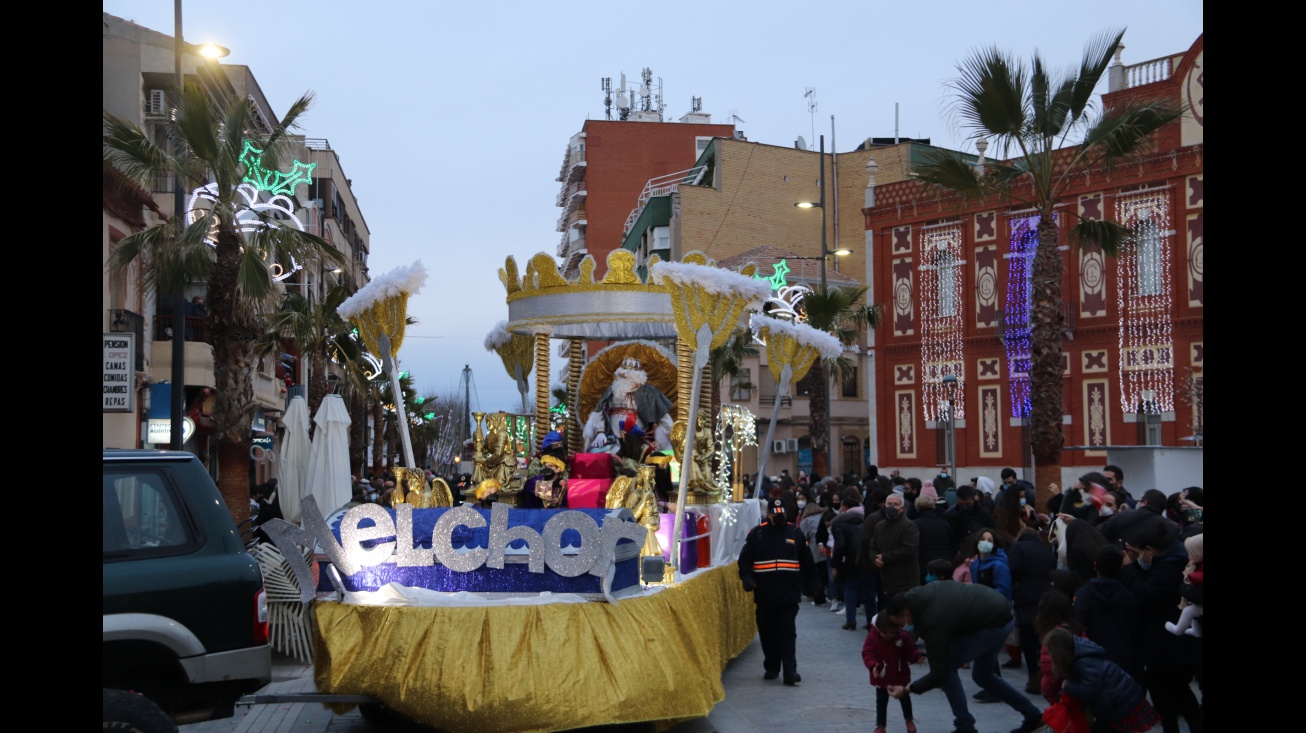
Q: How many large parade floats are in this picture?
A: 1